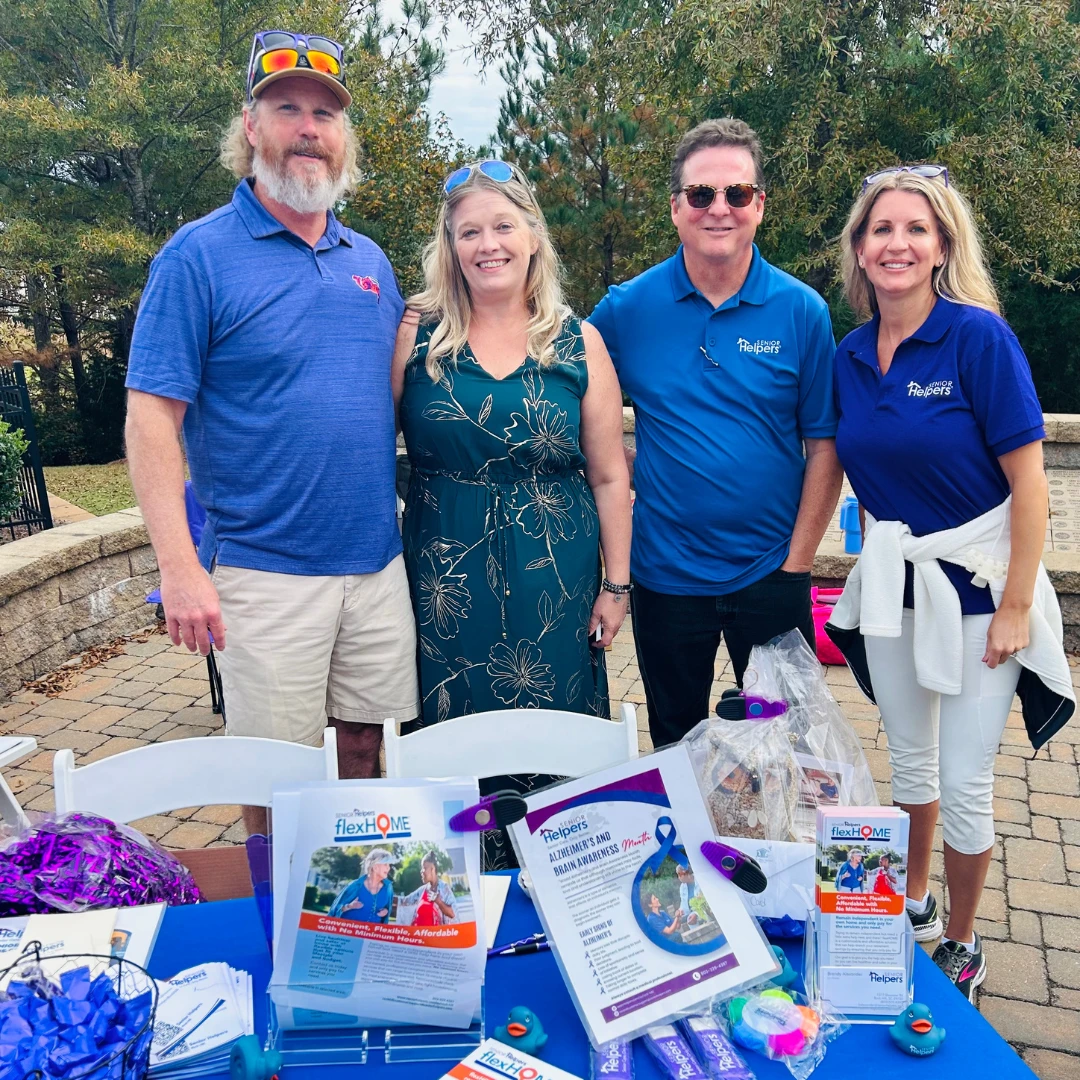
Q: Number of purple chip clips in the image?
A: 3